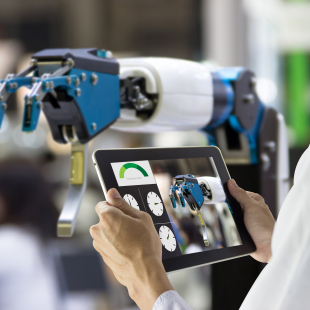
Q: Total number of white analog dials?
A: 3